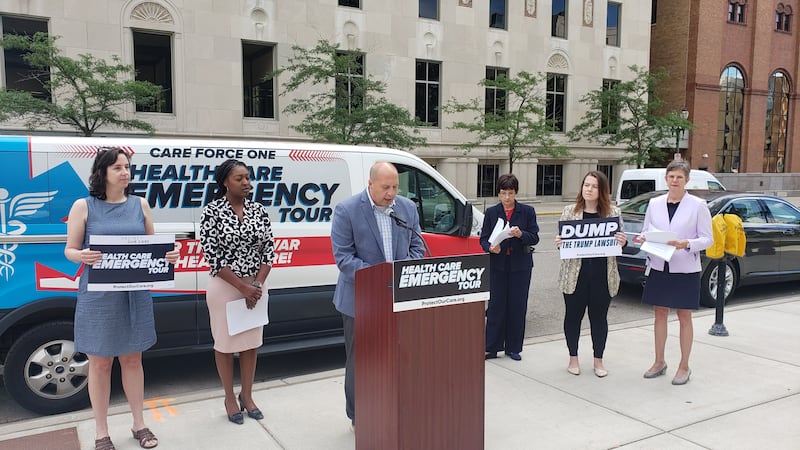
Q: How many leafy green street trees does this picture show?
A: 4